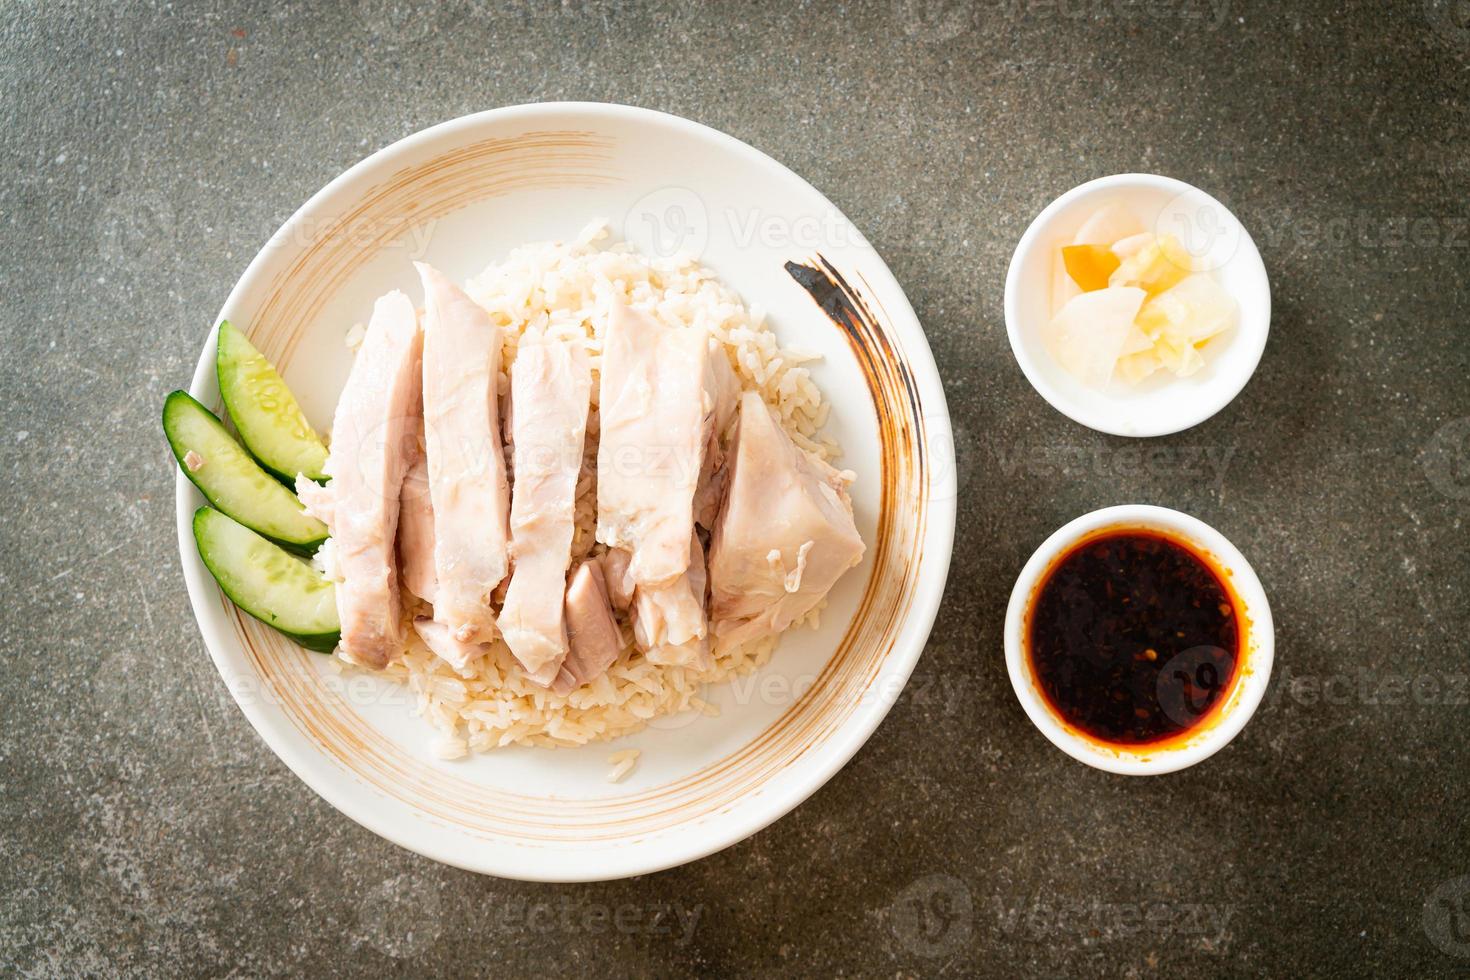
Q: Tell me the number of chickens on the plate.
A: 5